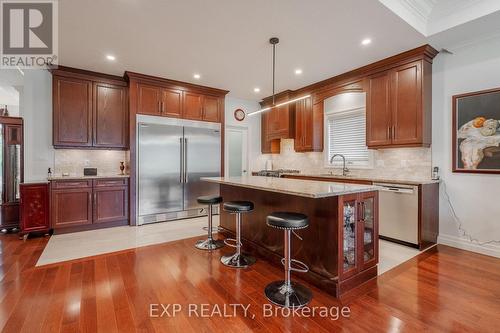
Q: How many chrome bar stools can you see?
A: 3